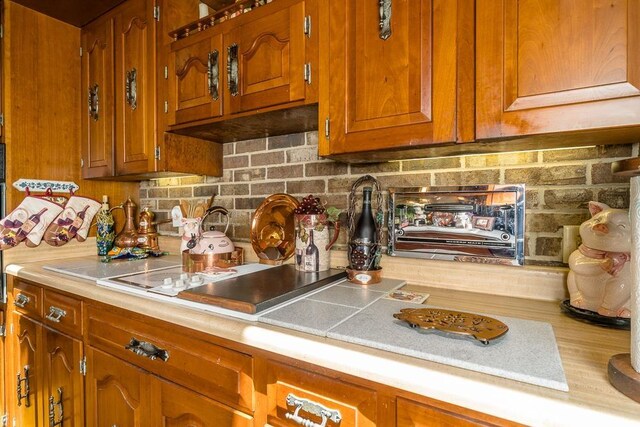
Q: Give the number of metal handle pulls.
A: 11